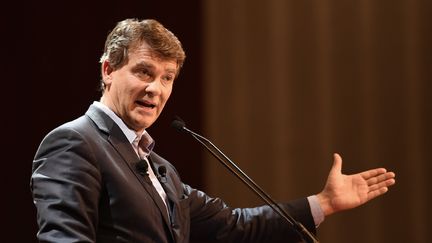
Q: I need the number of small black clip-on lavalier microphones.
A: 2